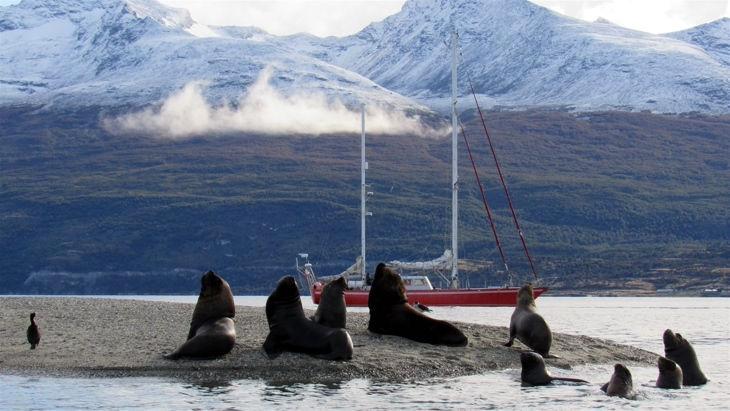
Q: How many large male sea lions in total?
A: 3